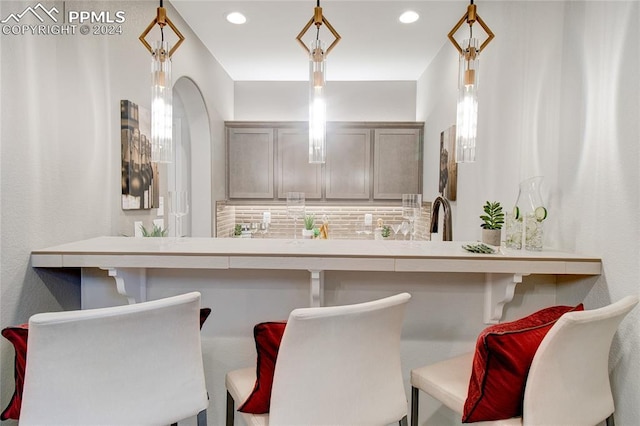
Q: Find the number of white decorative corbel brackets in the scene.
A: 3